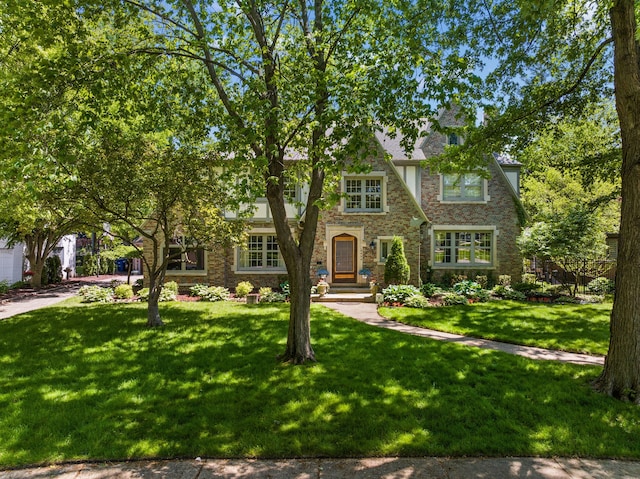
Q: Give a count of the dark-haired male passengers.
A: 0